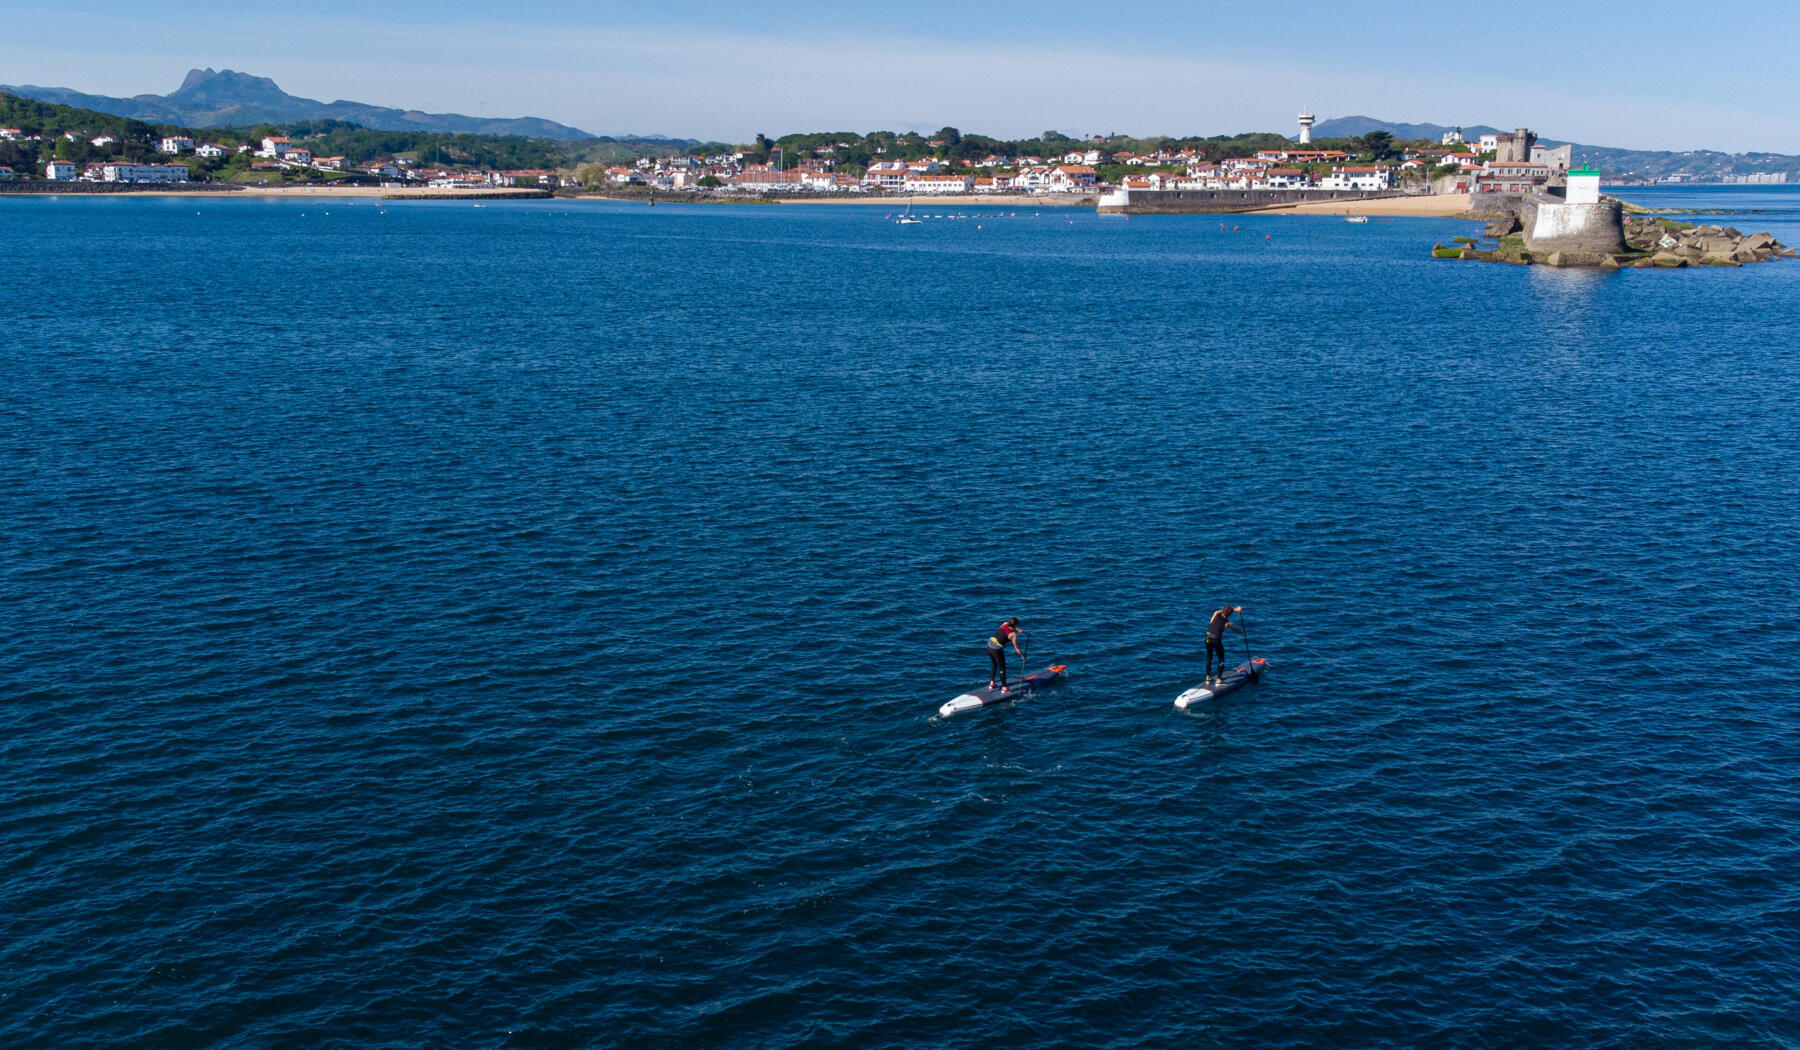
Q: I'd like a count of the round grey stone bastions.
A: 1